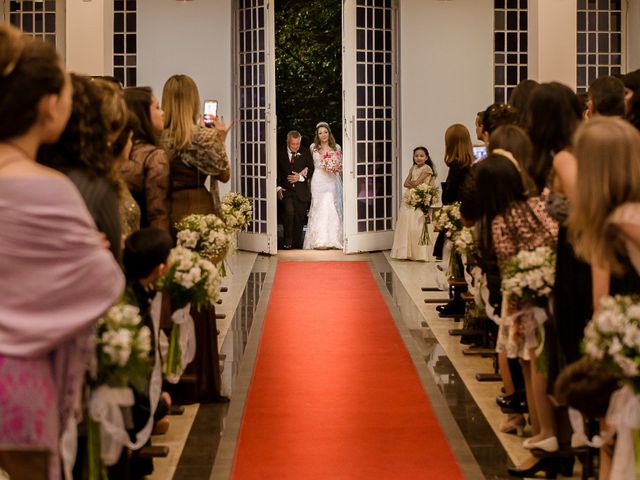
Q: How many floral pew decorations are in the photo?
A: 9